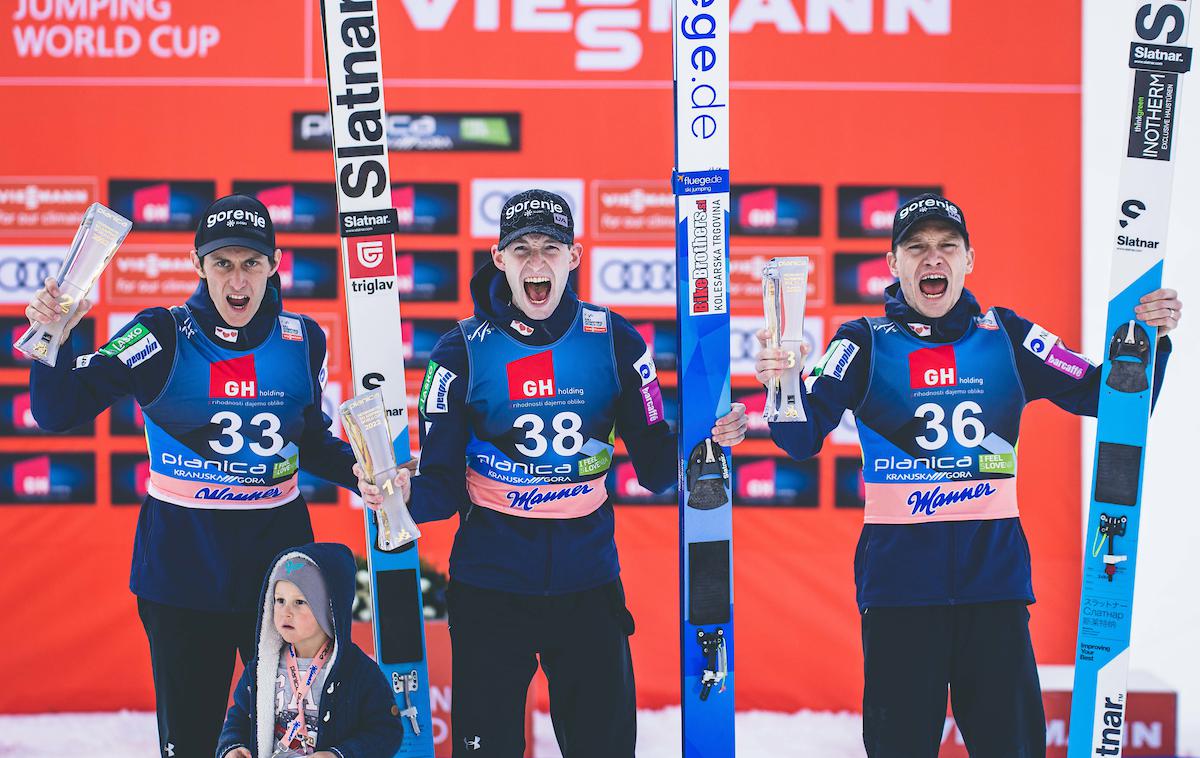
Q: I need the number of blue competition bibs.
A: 3